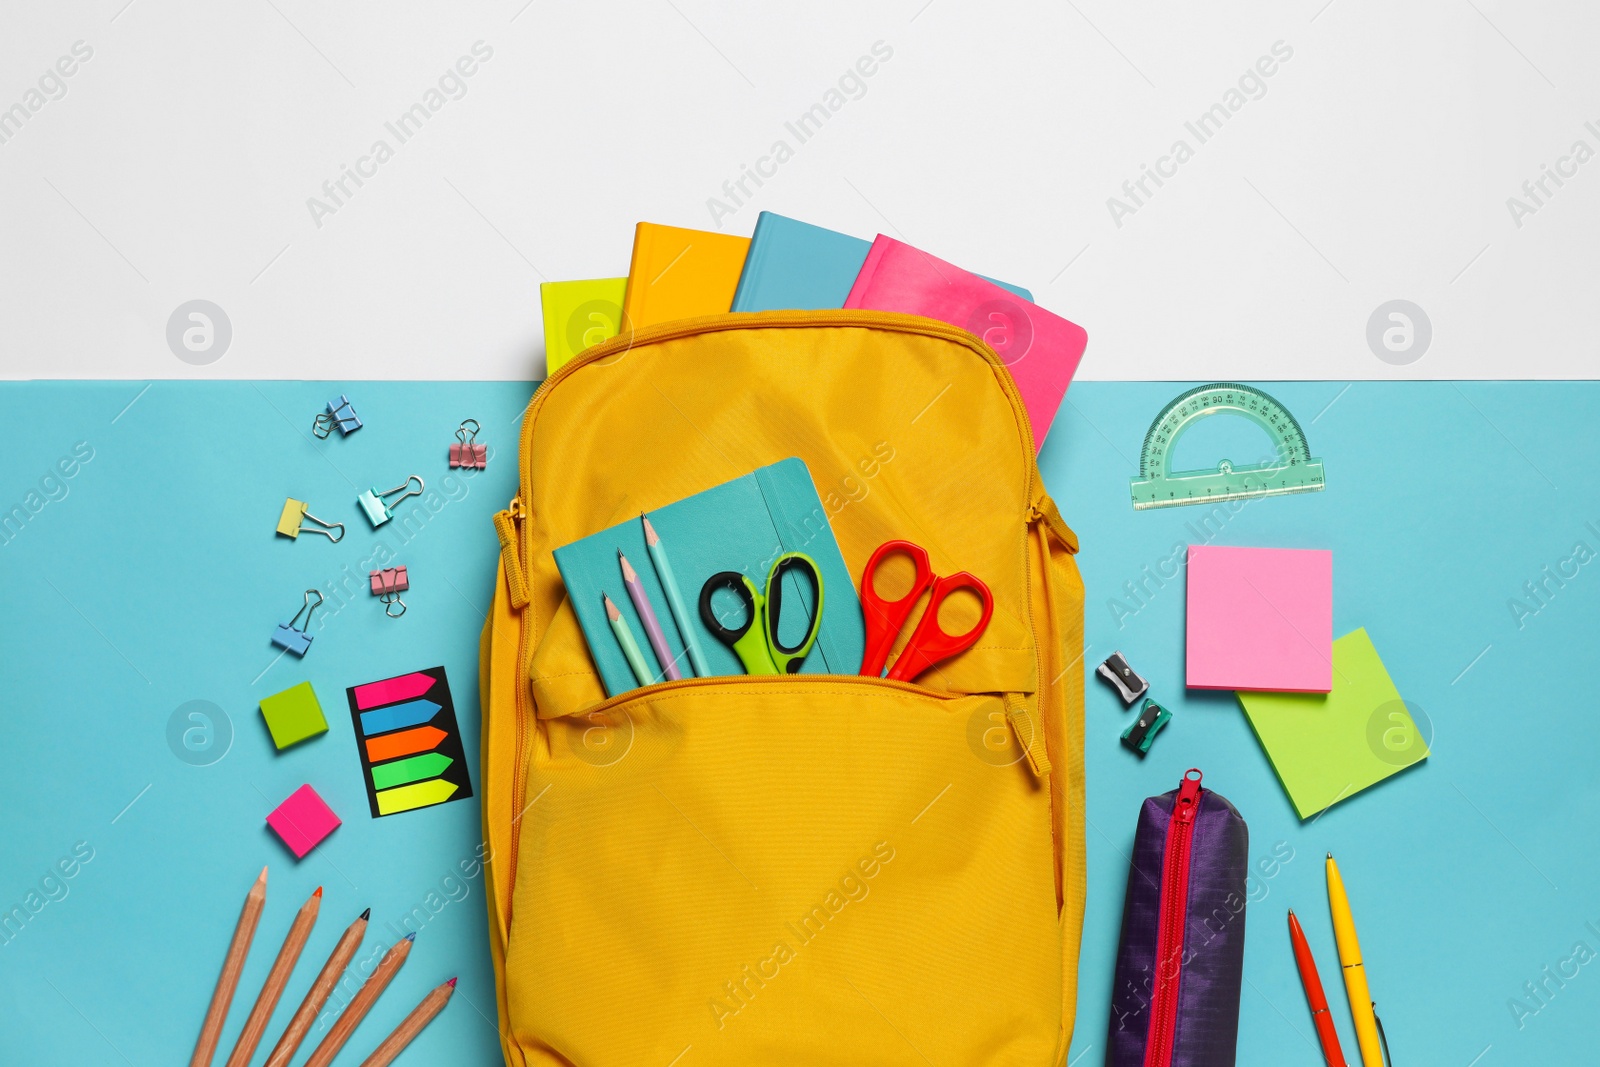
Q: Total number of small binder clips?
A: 6